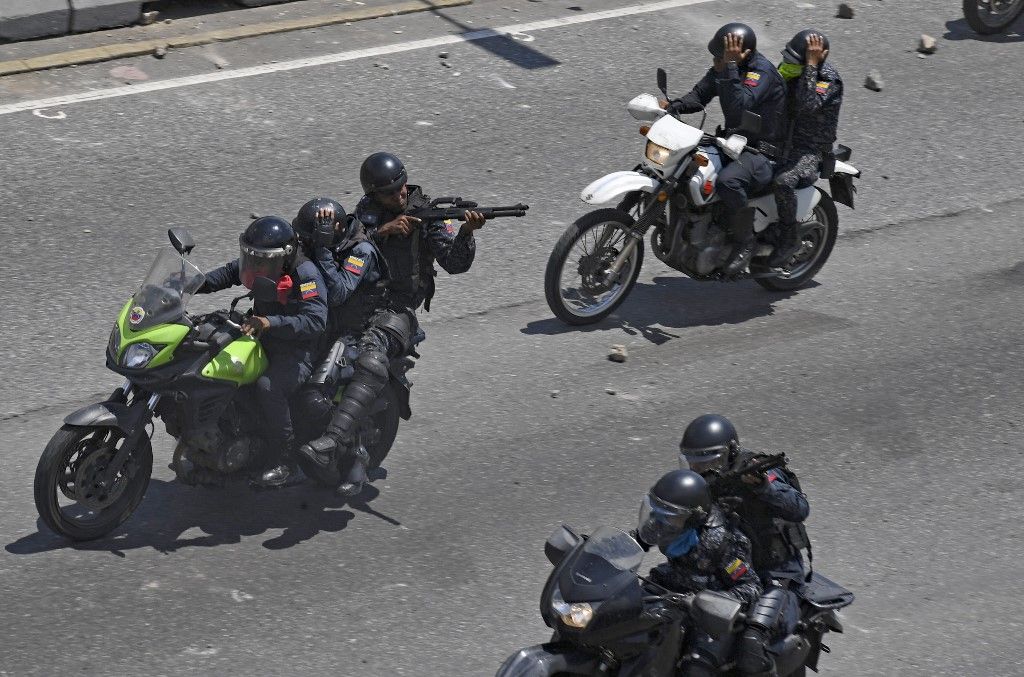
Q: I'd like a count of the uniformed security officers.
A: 7